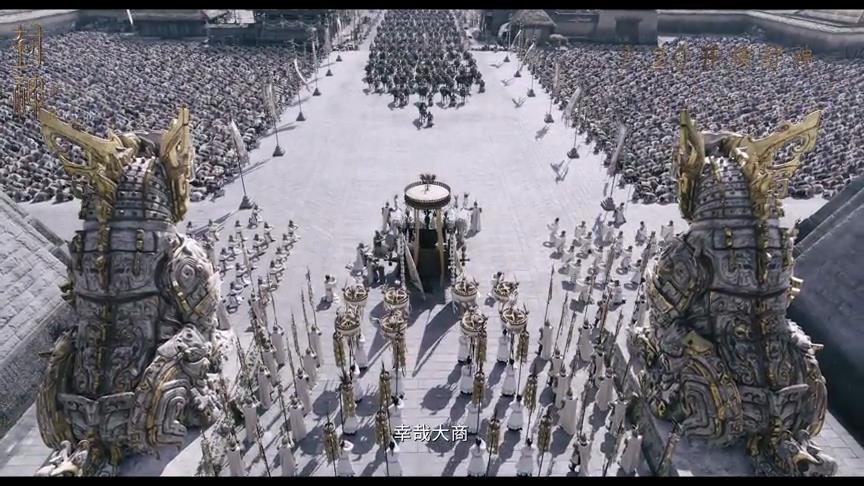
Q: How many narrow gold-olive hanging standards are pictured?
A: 12